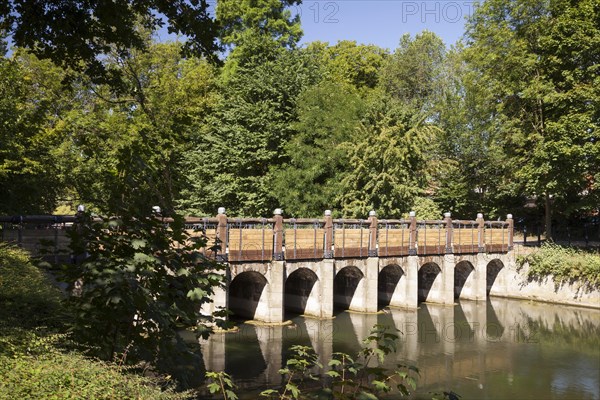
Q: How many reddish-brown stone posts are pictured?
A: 8